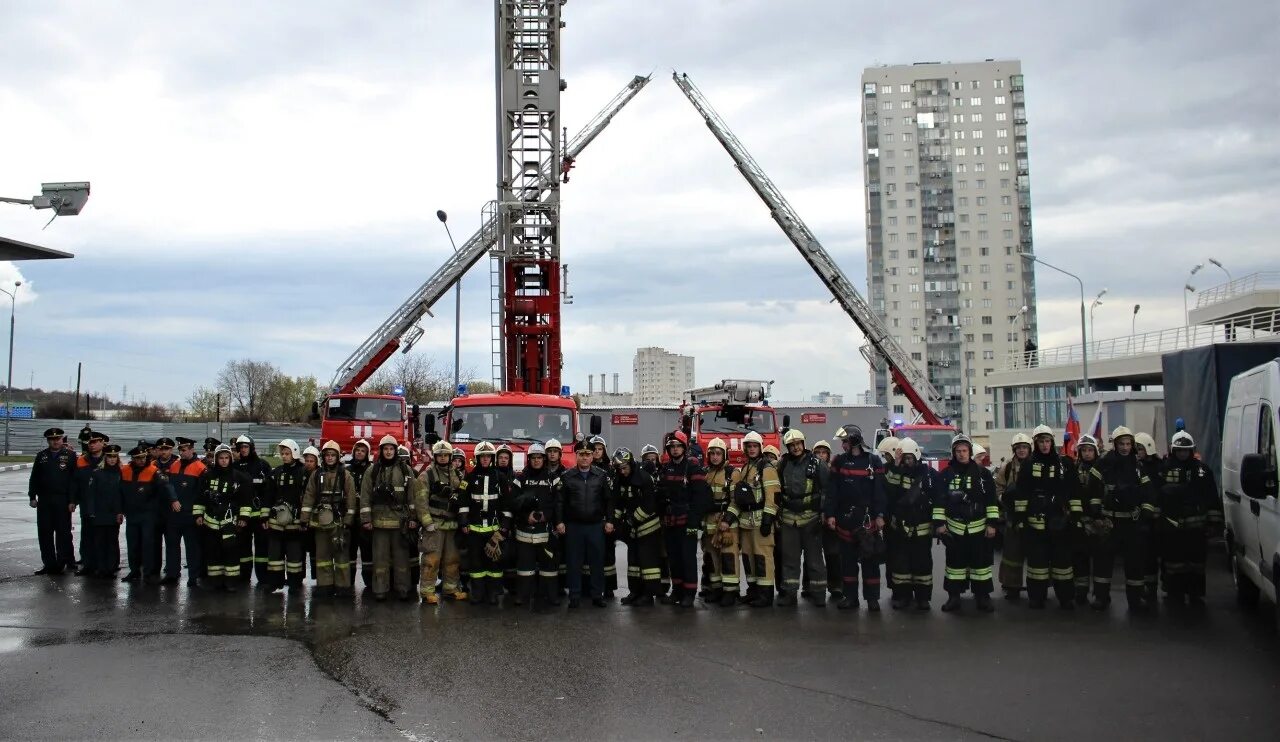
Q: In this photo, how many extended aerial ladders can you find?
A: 3